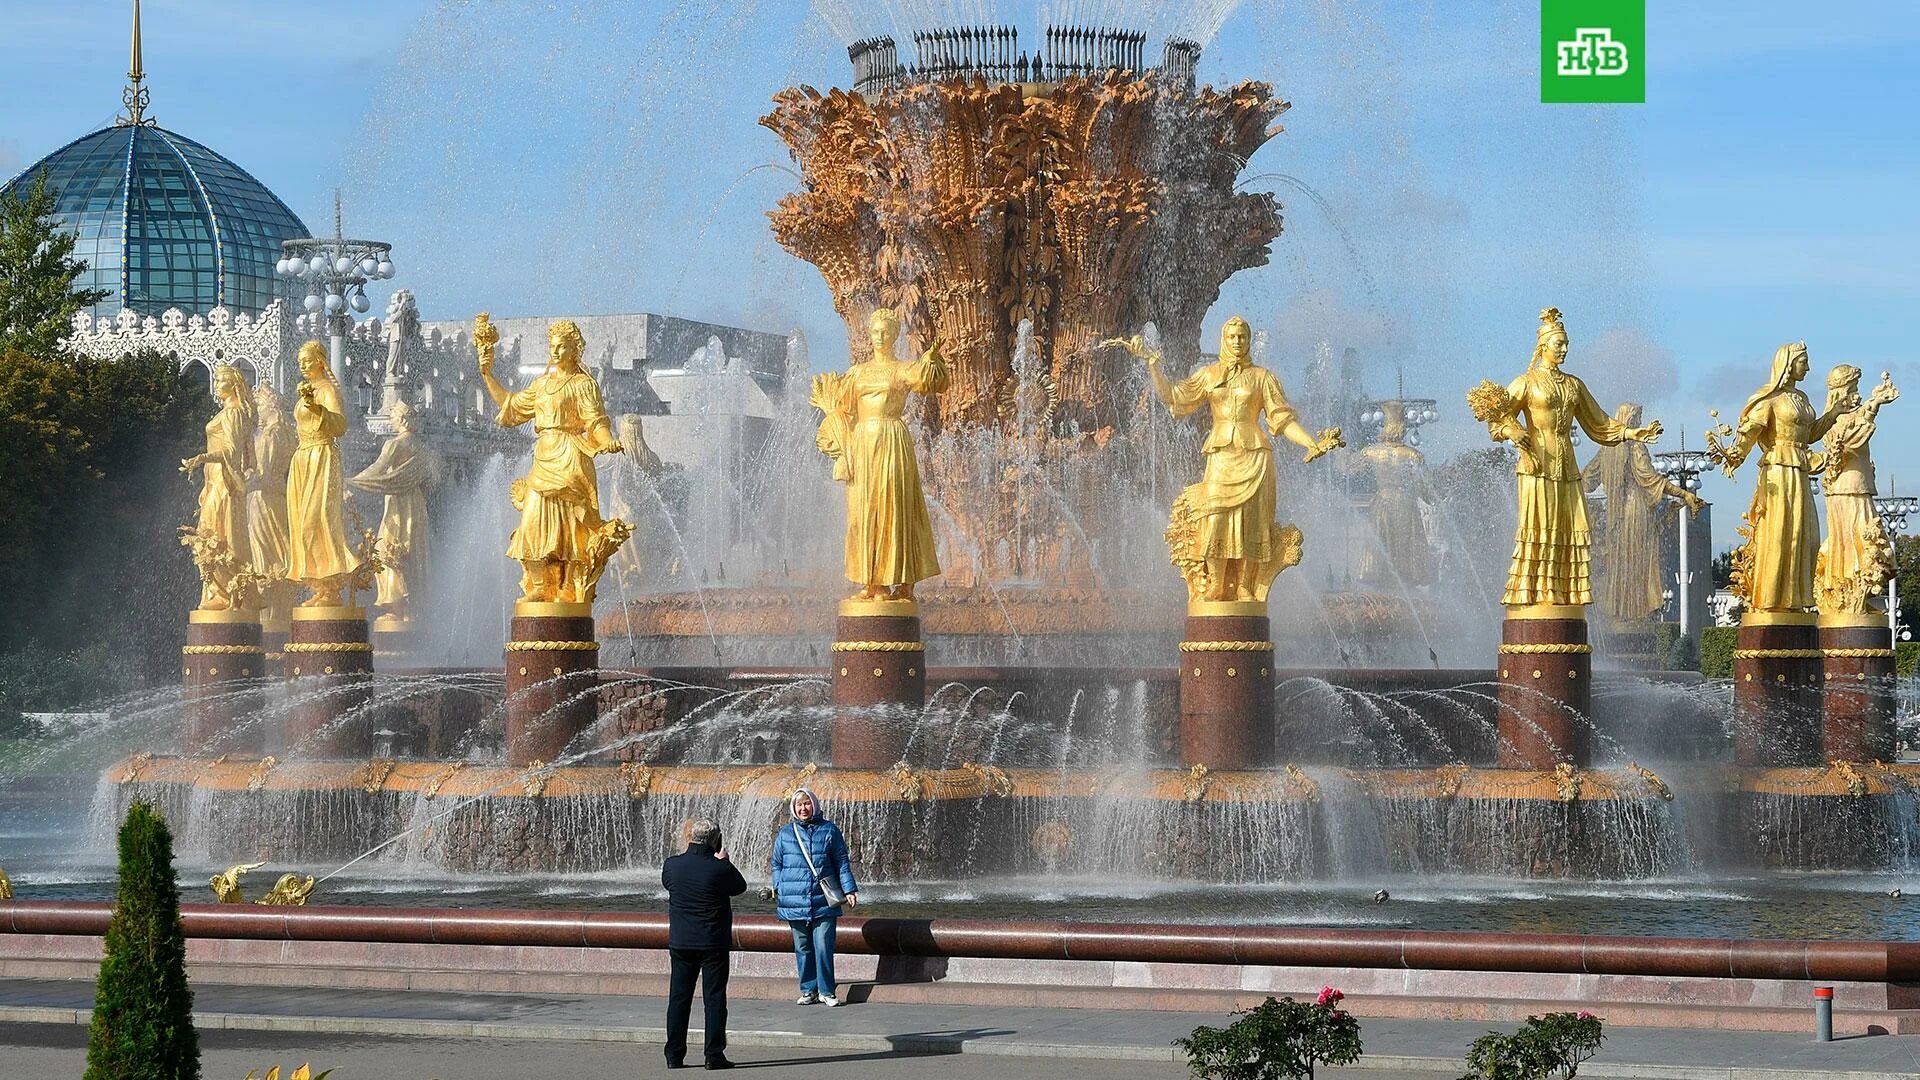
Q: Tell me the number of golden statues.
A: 13